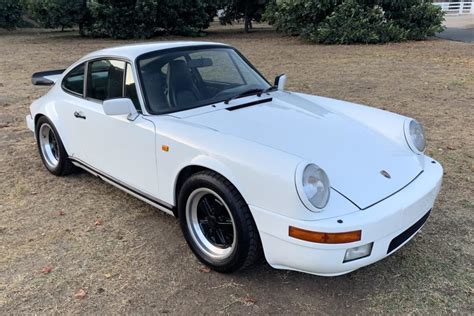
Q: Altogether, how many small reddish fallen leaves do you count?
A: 6